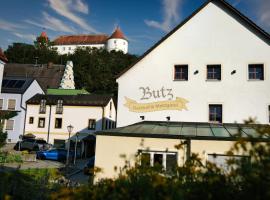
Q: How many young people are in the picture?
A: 0